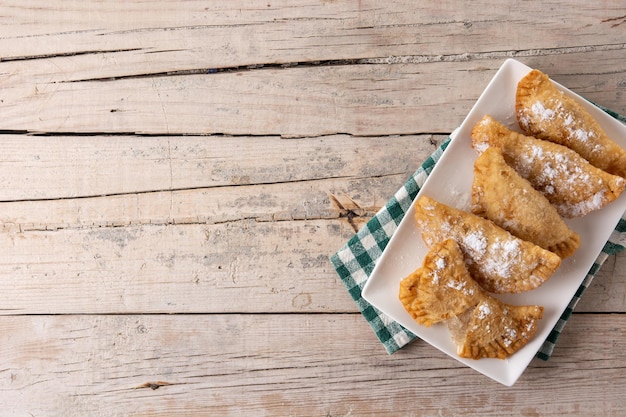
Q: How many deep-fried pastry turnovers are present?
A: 5